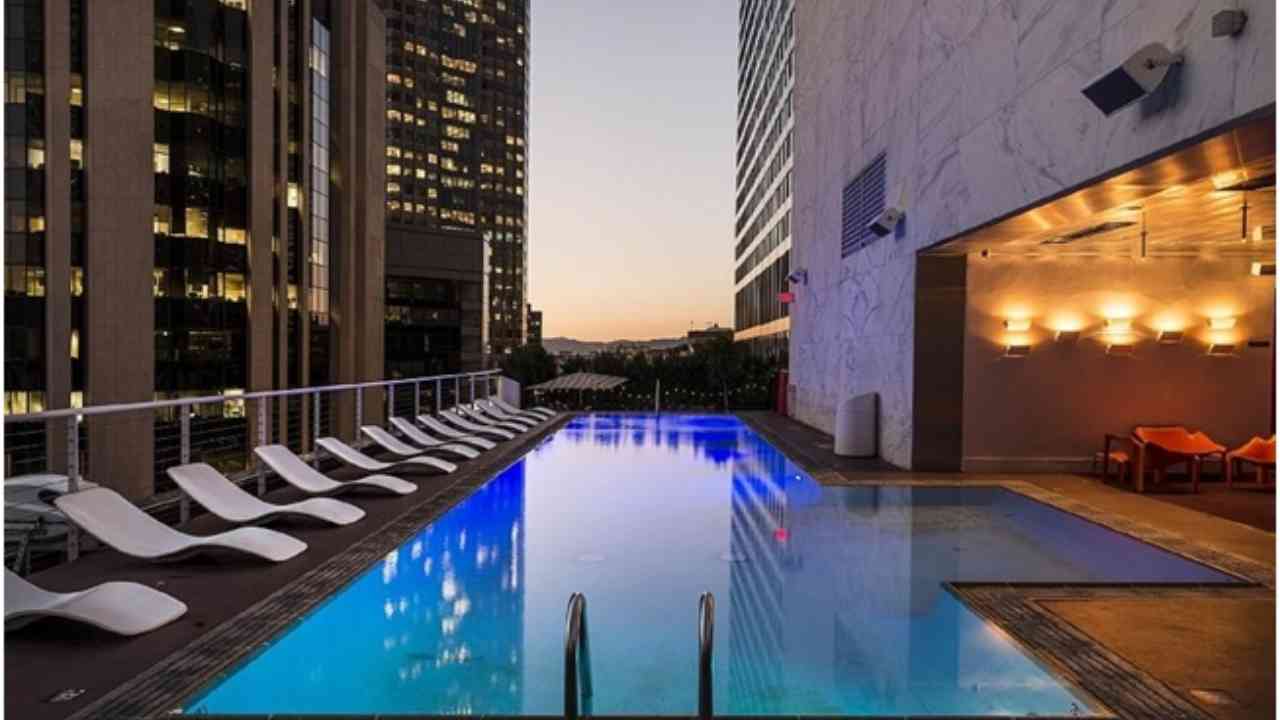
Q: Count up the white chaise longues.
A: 12